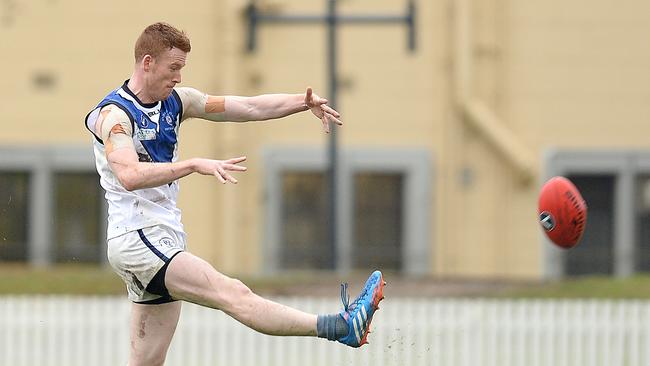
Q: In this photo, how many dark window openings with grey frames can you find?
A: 6